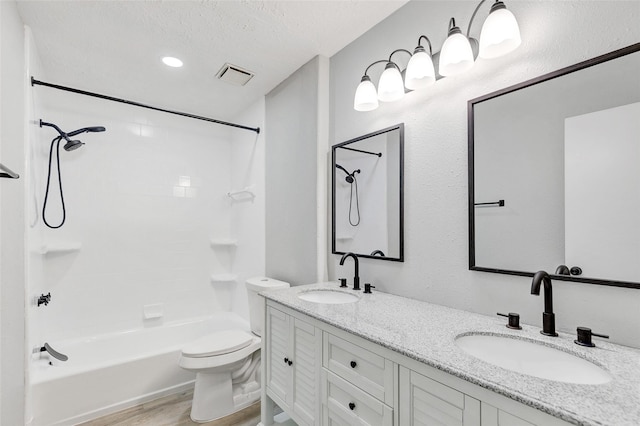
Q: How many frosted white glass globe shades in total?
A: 5